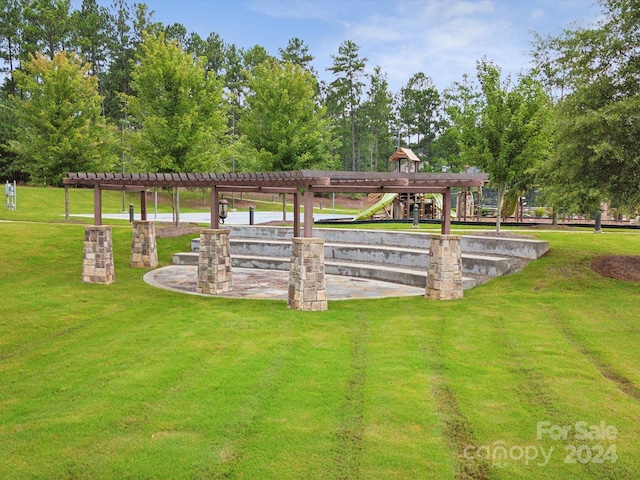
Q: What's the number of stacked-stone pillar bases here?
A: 5